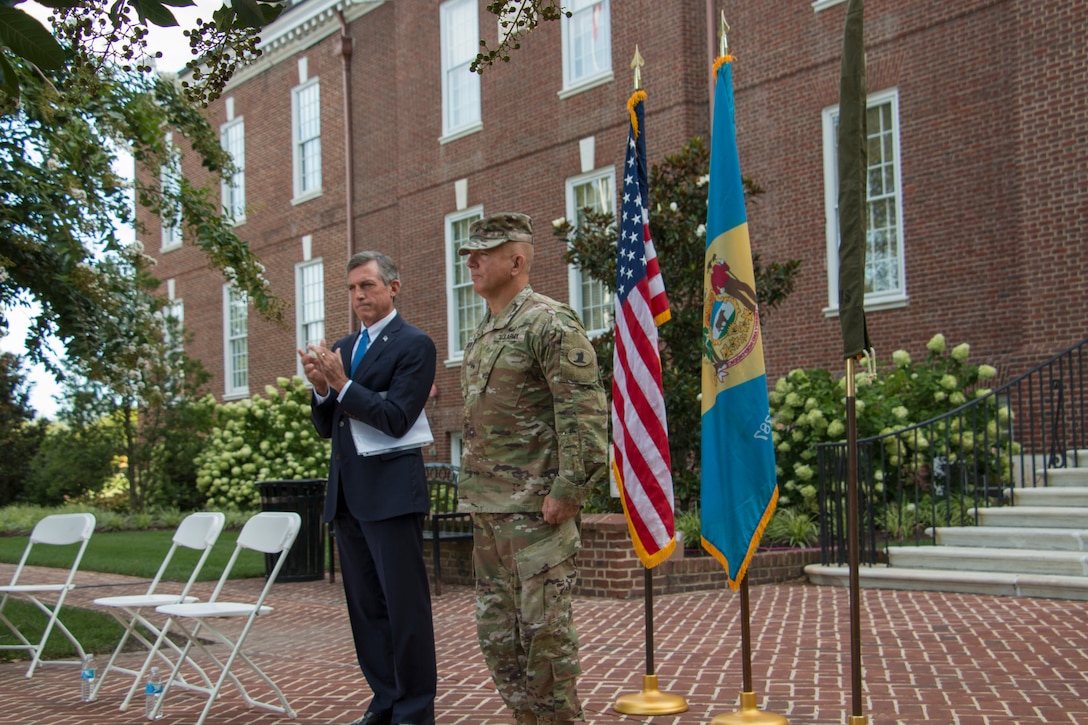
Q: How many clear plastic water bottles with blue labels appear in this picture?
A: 2